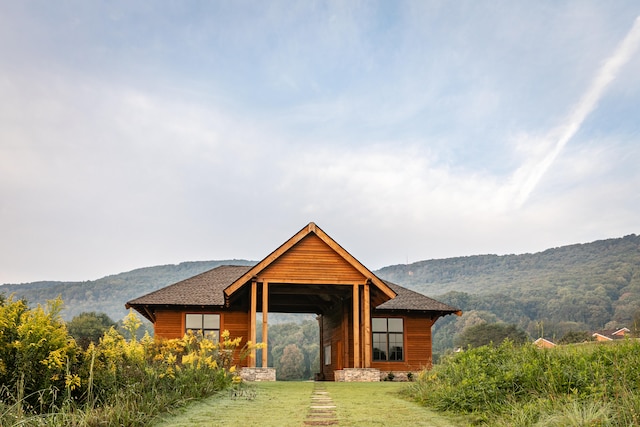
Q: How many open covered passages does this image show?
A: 1